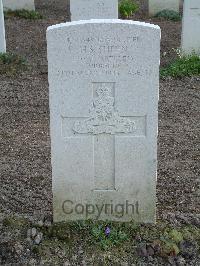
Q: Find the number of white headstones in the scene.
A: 6